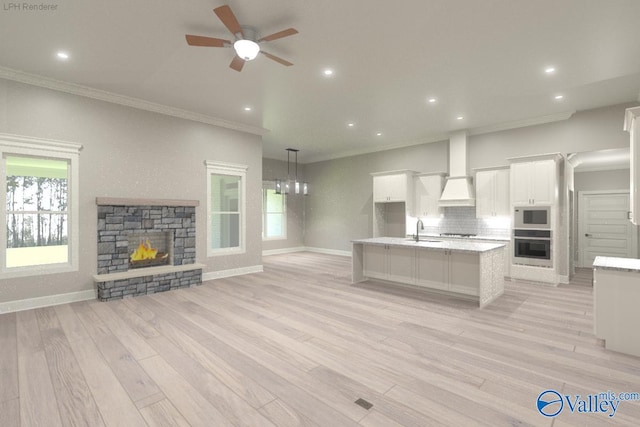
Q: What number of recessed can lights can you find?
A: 9